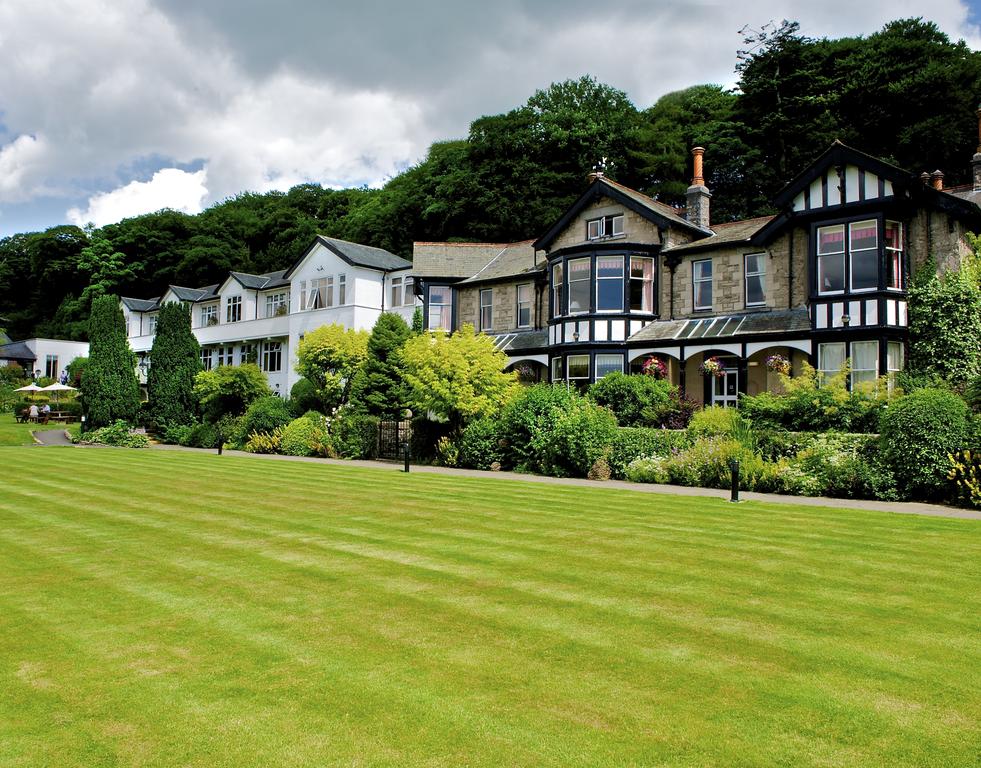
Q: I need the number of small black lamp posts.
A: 3